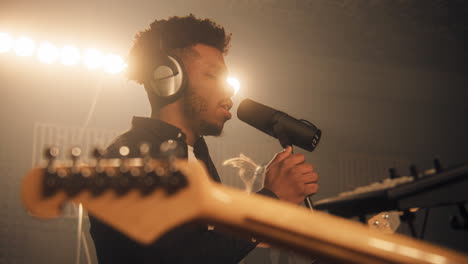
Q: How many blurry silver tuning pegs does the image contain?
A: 6